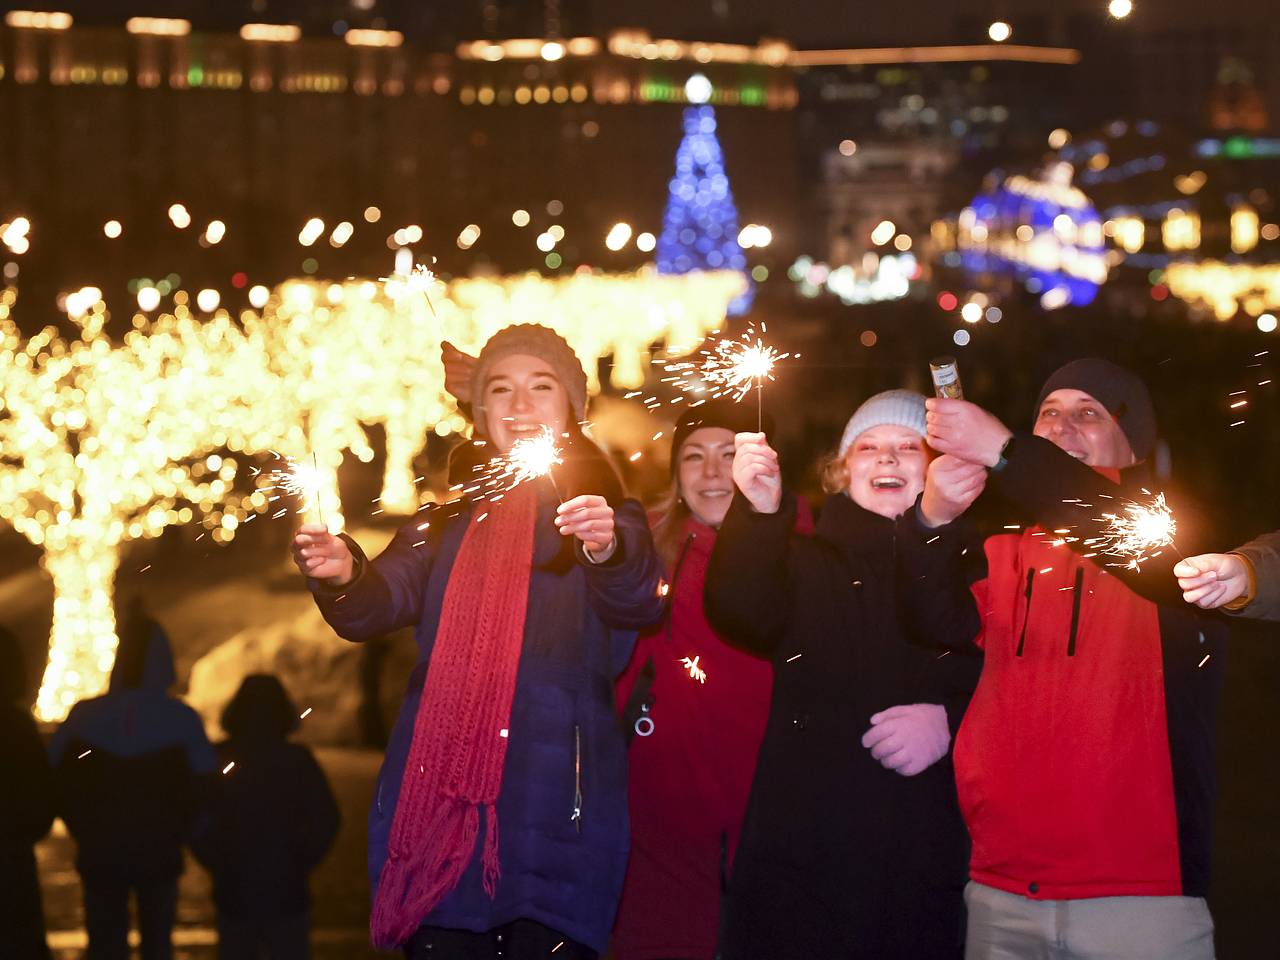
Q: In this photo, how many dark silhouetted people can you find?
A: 3